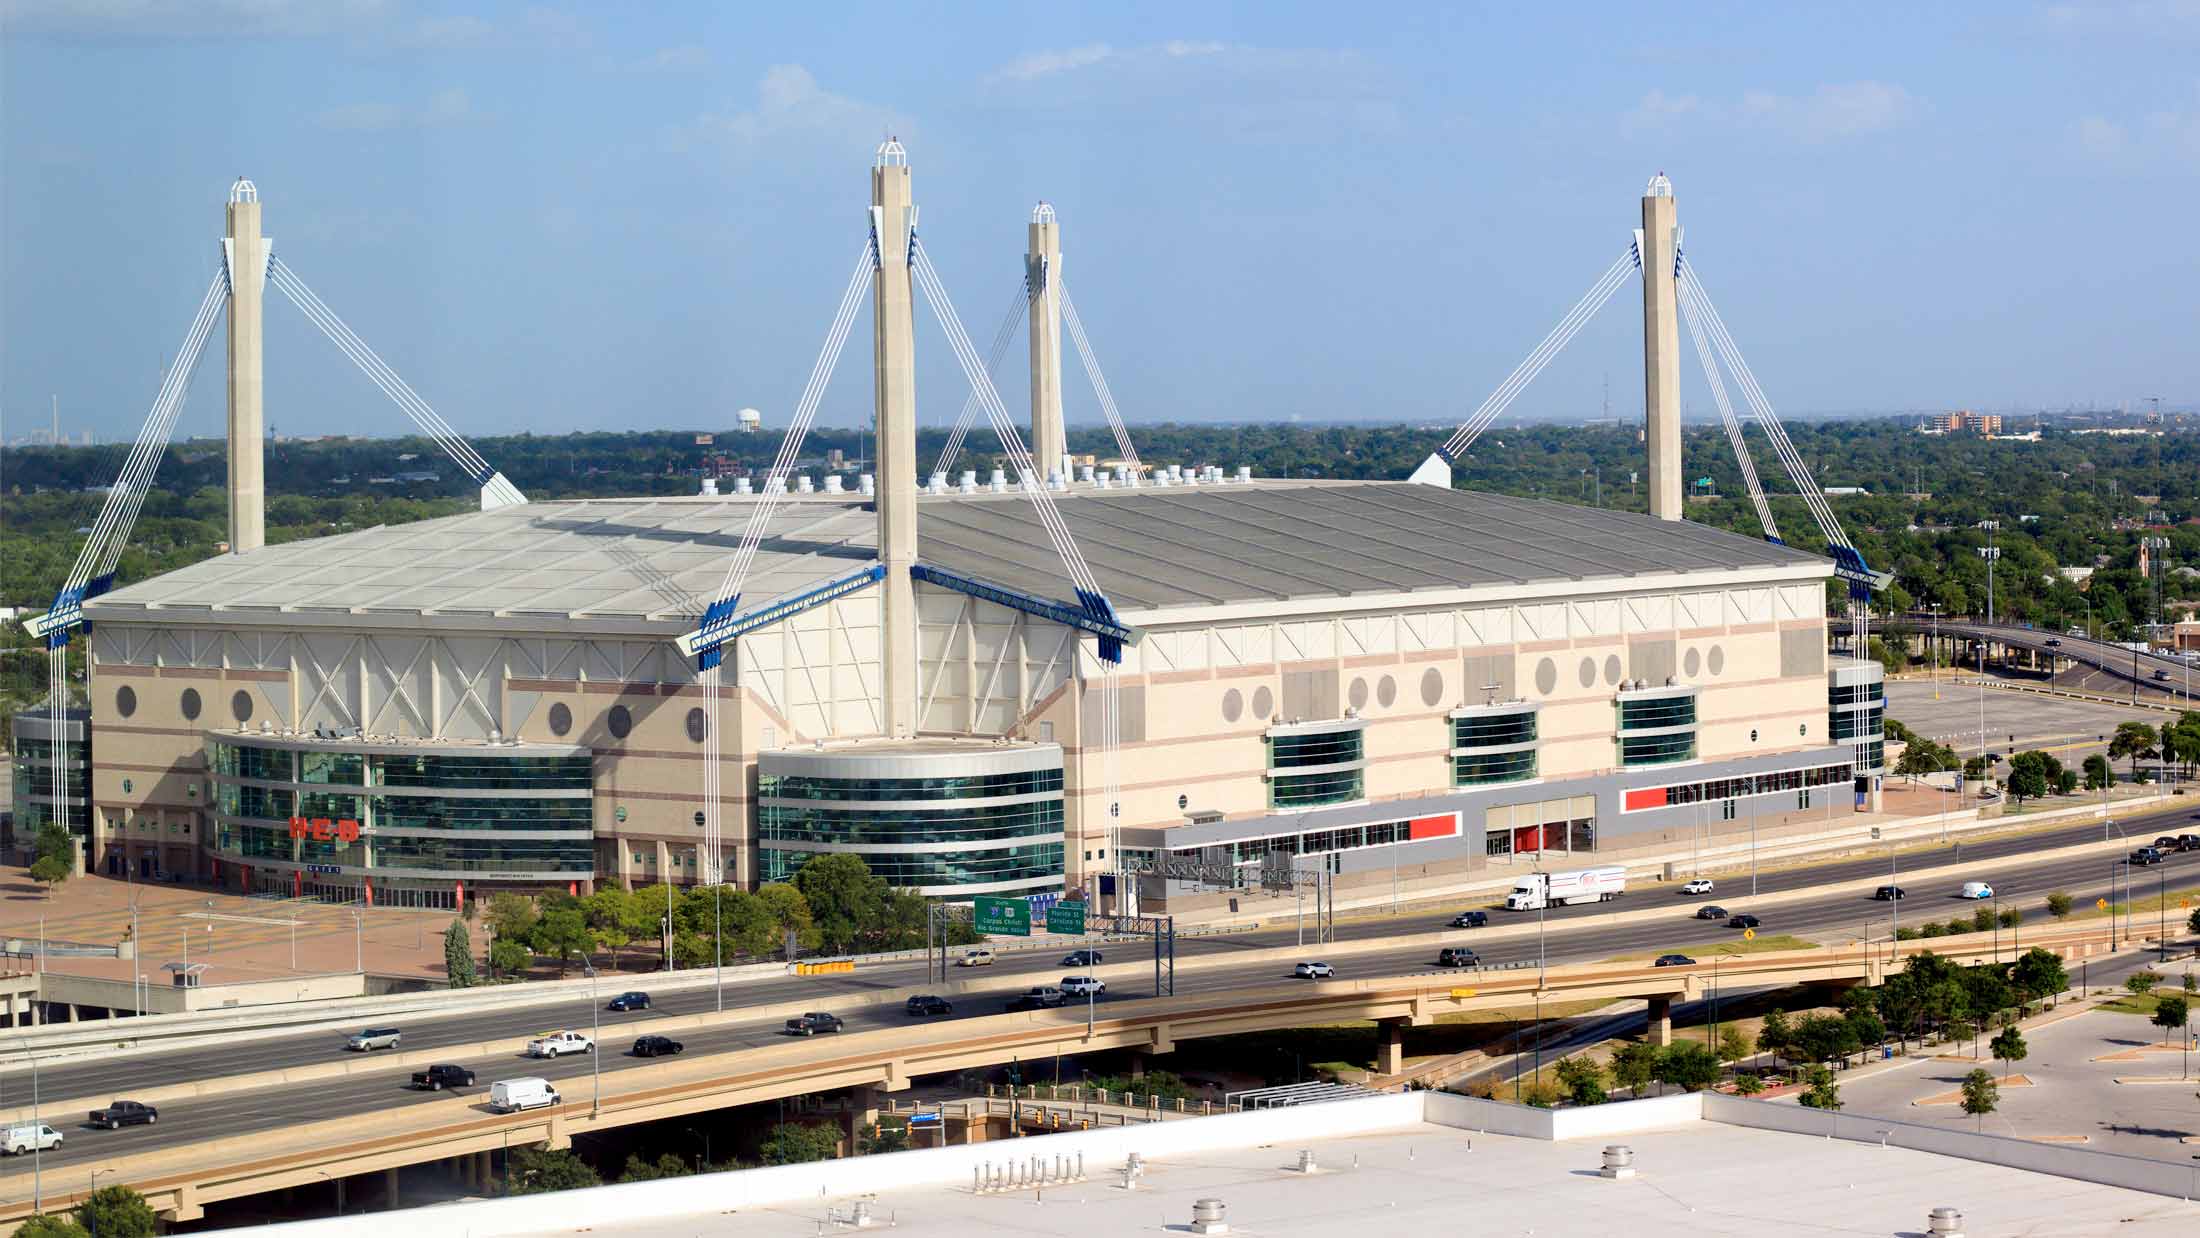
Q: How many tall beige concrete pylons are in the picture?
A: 4